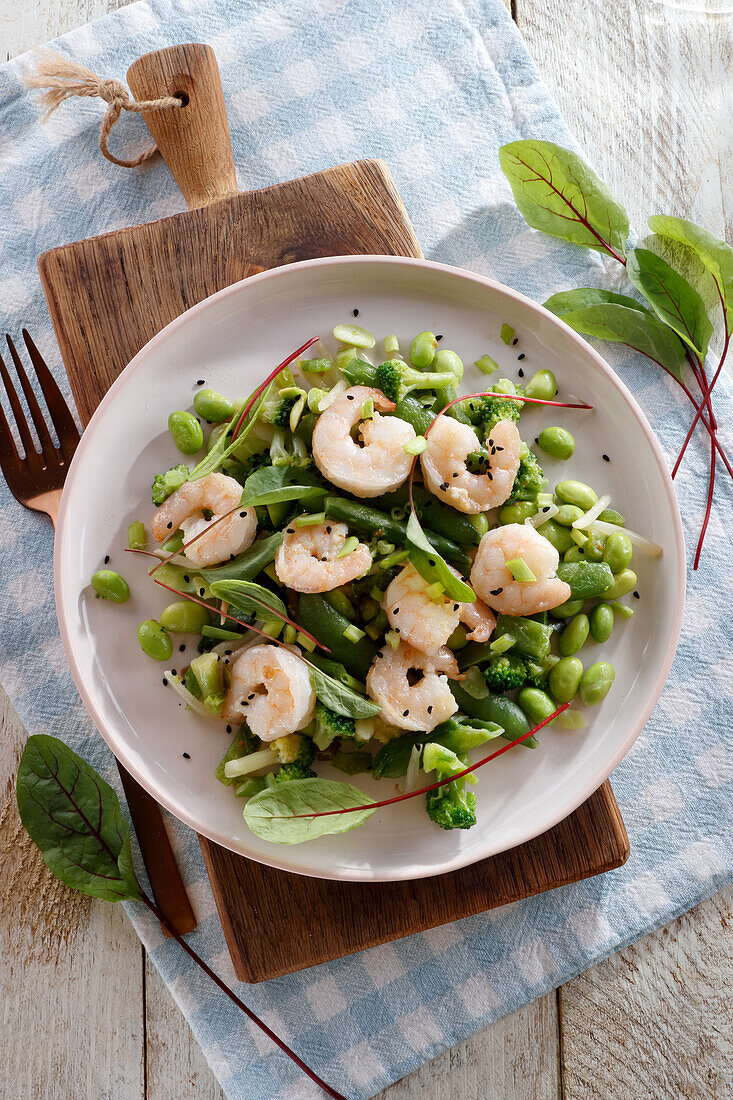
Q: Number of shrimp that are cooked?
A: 8